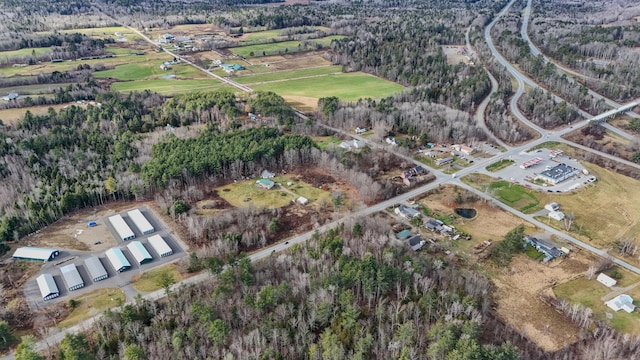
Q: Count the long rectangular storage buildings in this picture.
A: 9